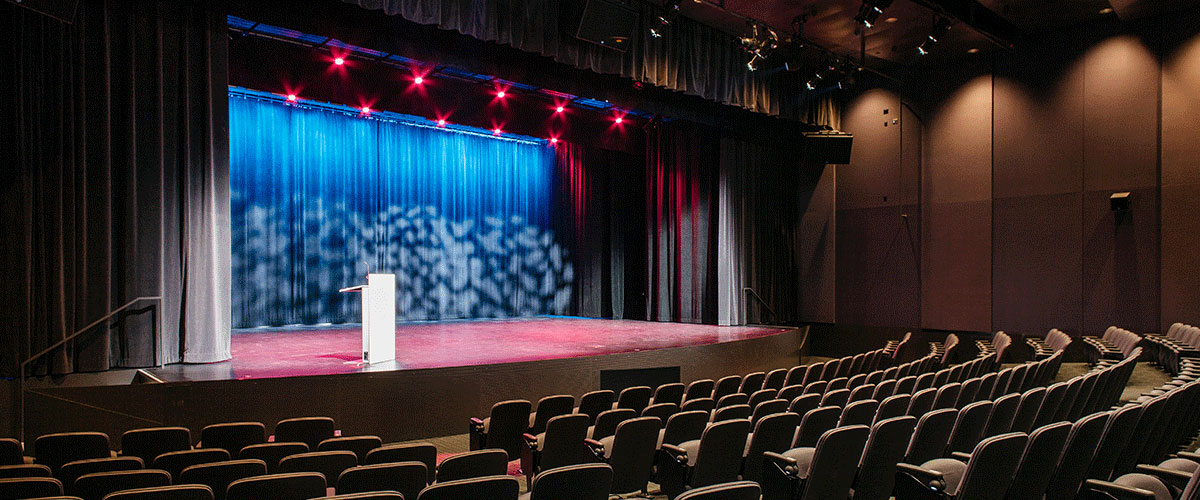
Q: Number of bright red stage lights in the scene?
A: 10